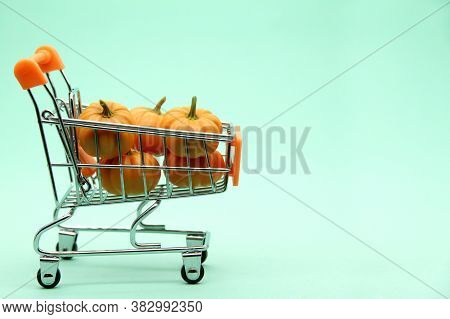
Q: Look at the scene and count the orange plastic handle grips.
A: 2